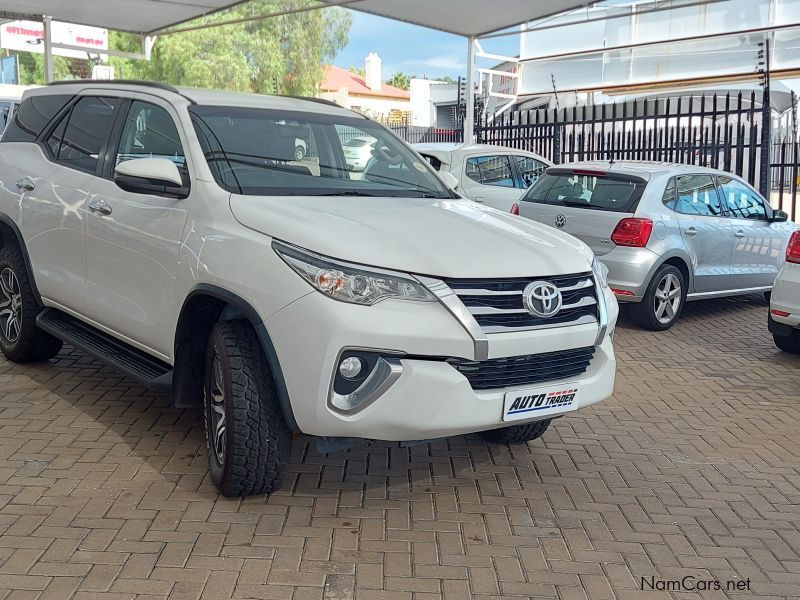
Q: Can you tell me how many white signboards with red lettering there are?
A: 1